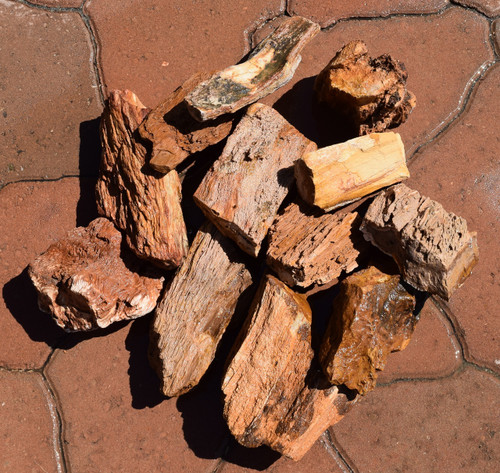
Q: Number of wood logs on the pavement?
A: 12